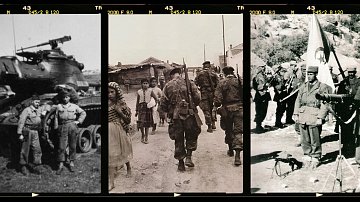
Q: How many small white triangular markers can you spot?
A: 3